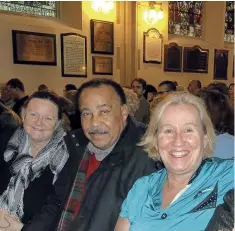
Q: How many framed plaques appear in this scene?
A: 8